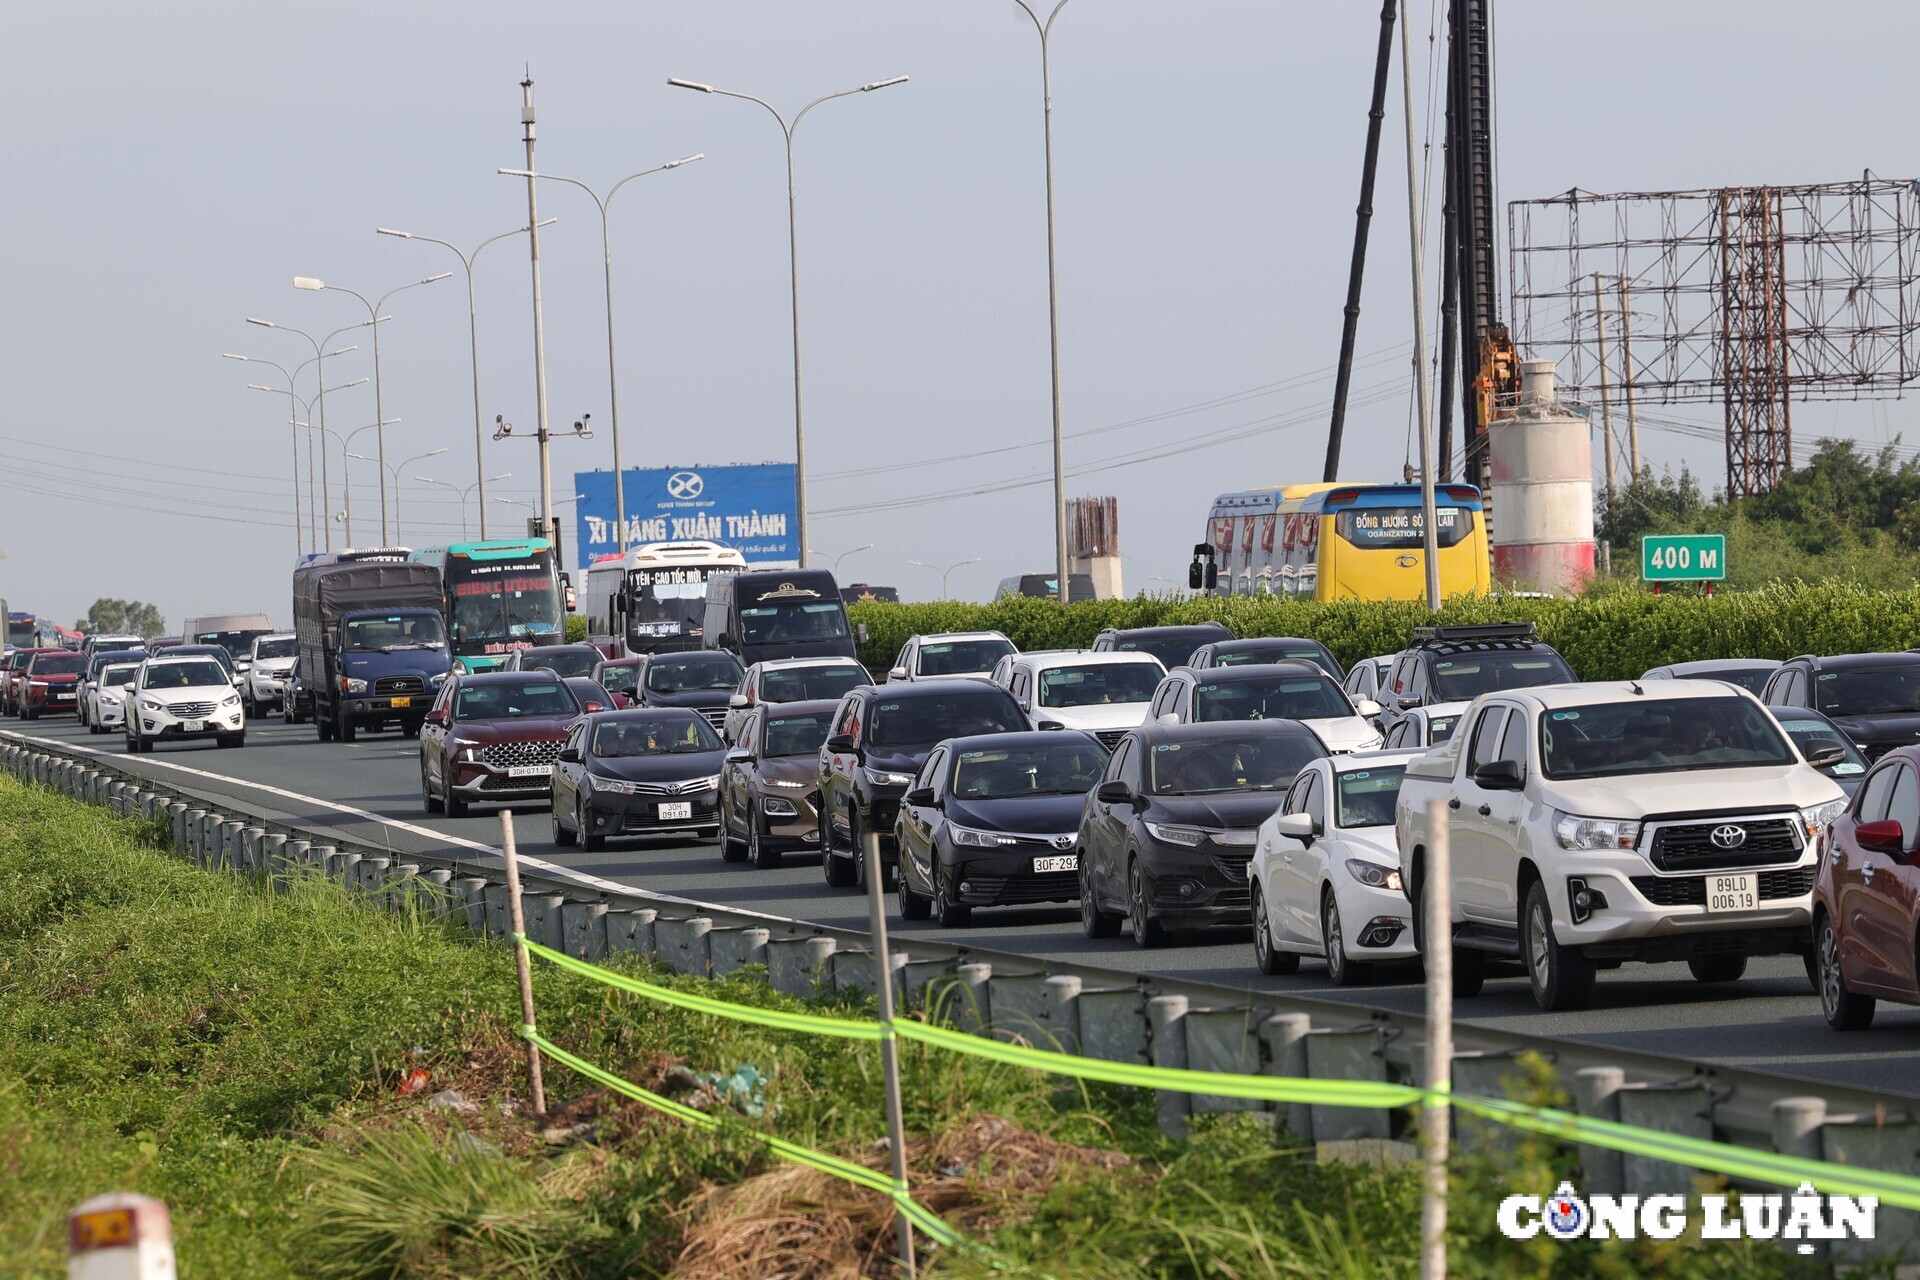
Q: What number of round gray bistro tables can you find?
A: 0